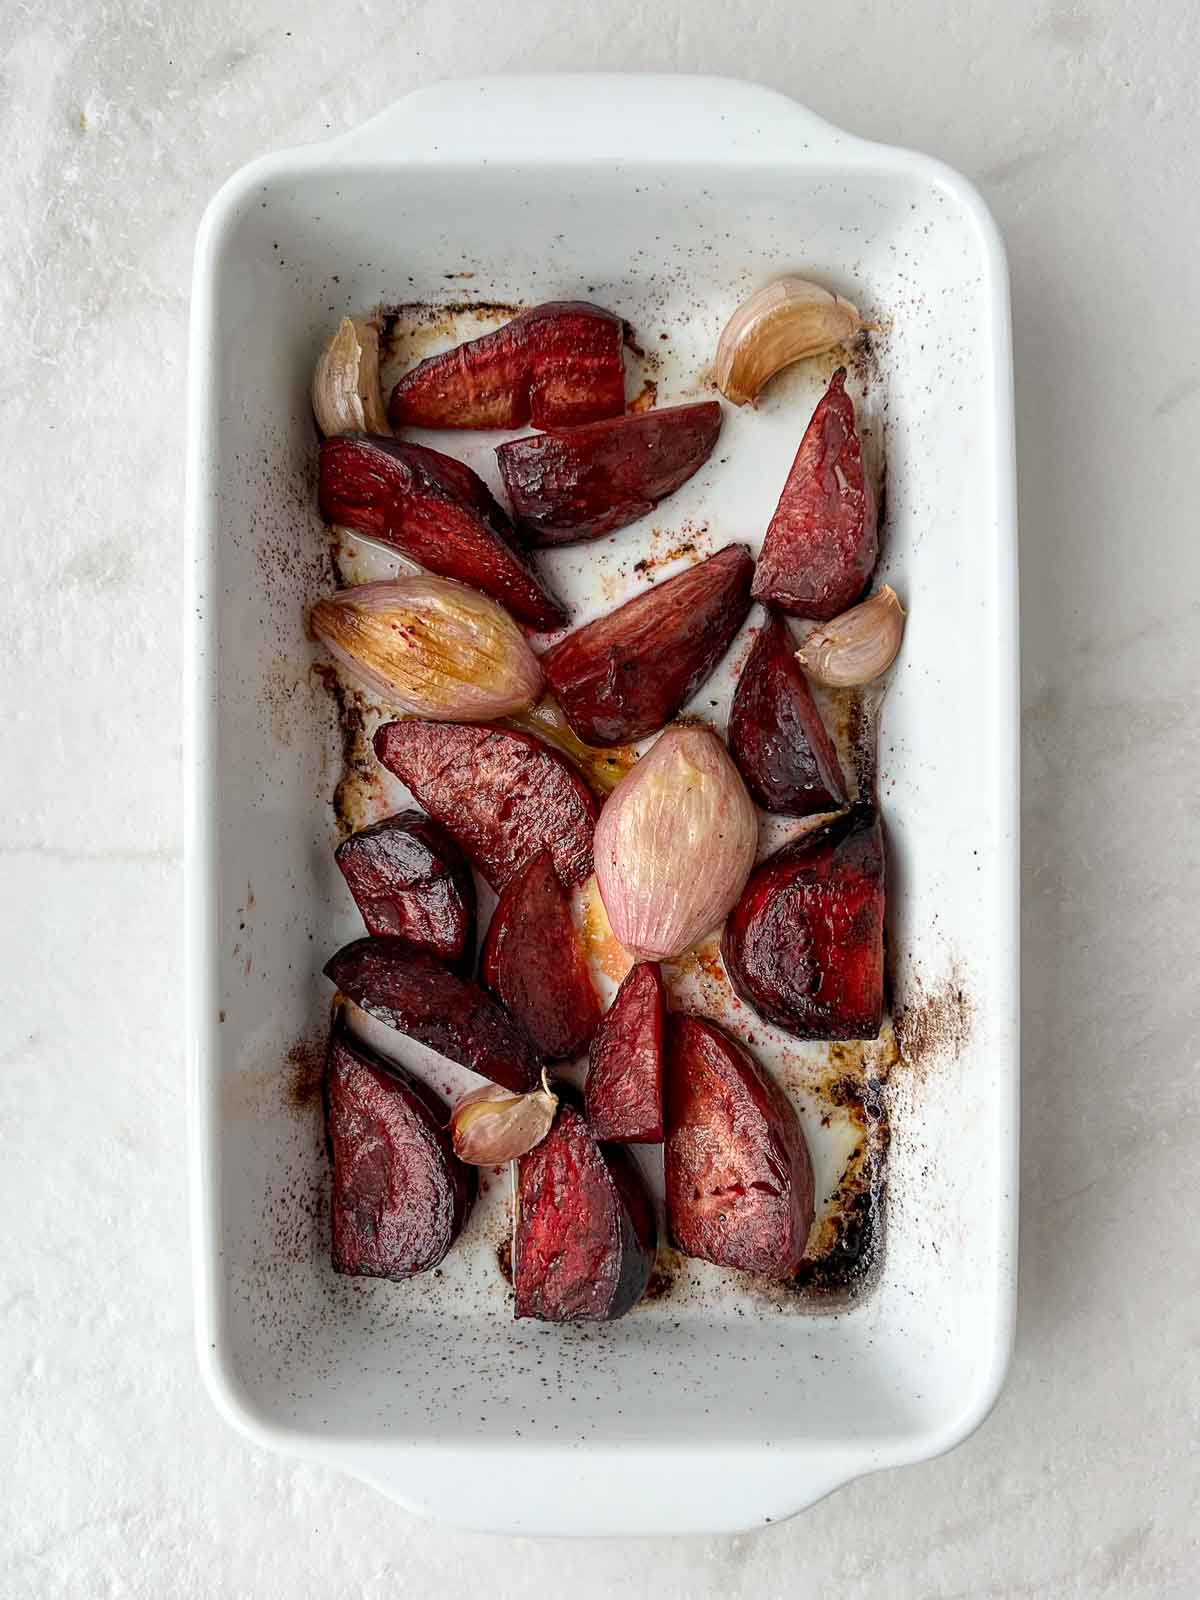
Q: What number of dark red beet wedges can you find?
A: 15